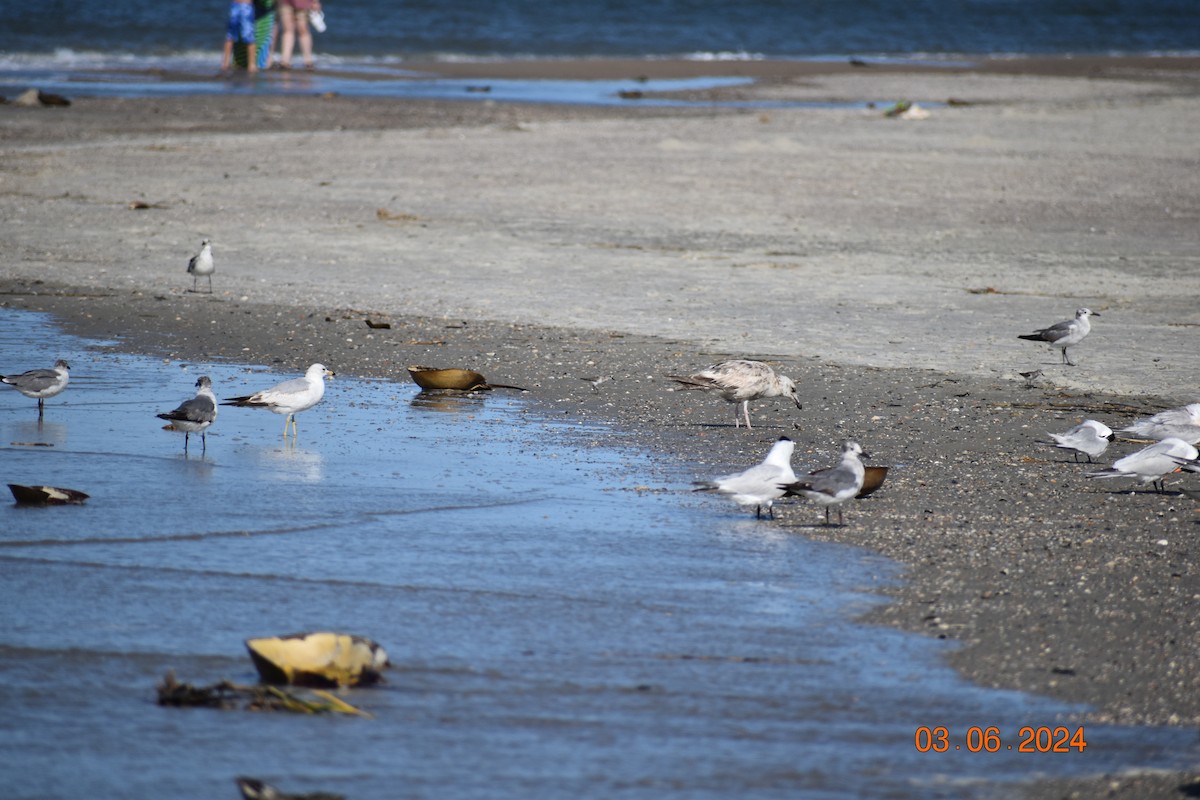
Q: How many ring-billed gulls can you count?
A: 1